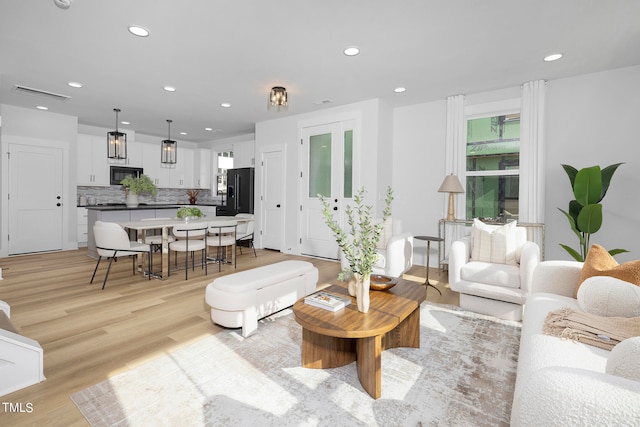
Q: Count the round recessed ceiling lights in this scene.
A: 11